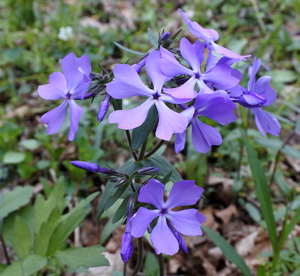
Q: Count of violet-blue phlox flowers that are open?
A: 7